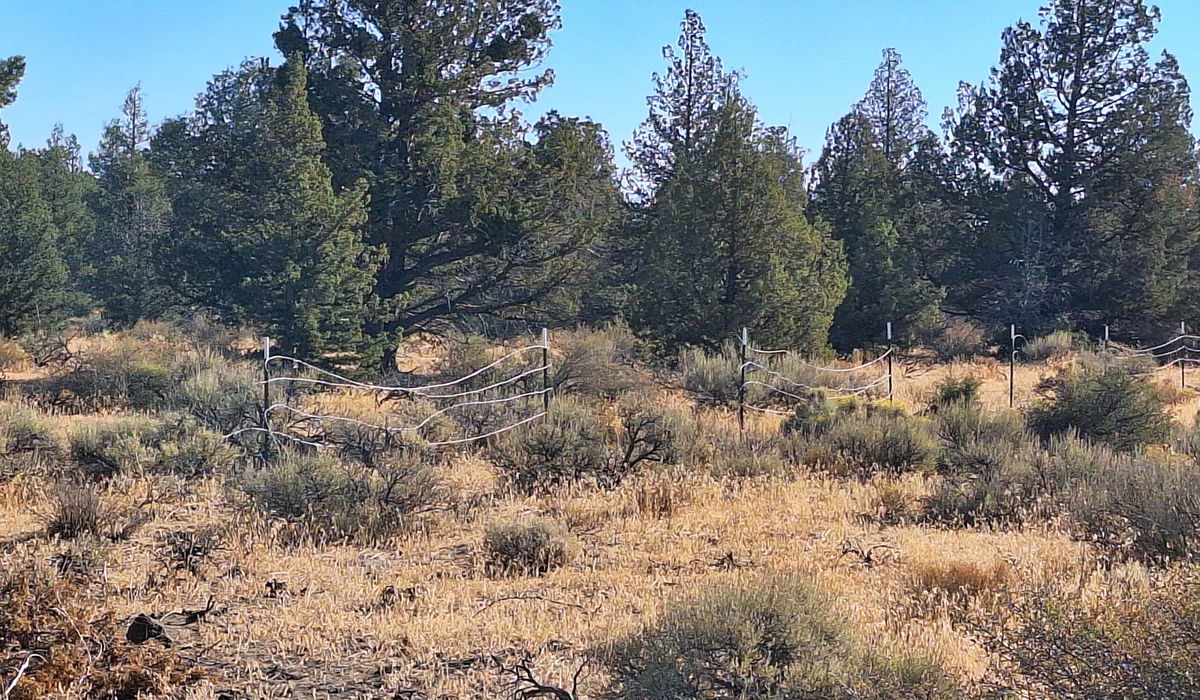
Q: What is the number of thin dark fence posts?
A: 7